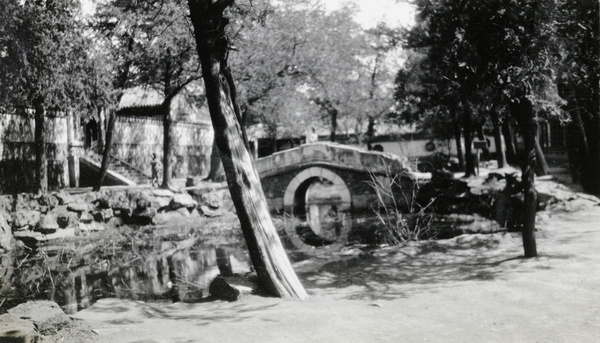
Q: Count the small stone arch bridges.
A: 1